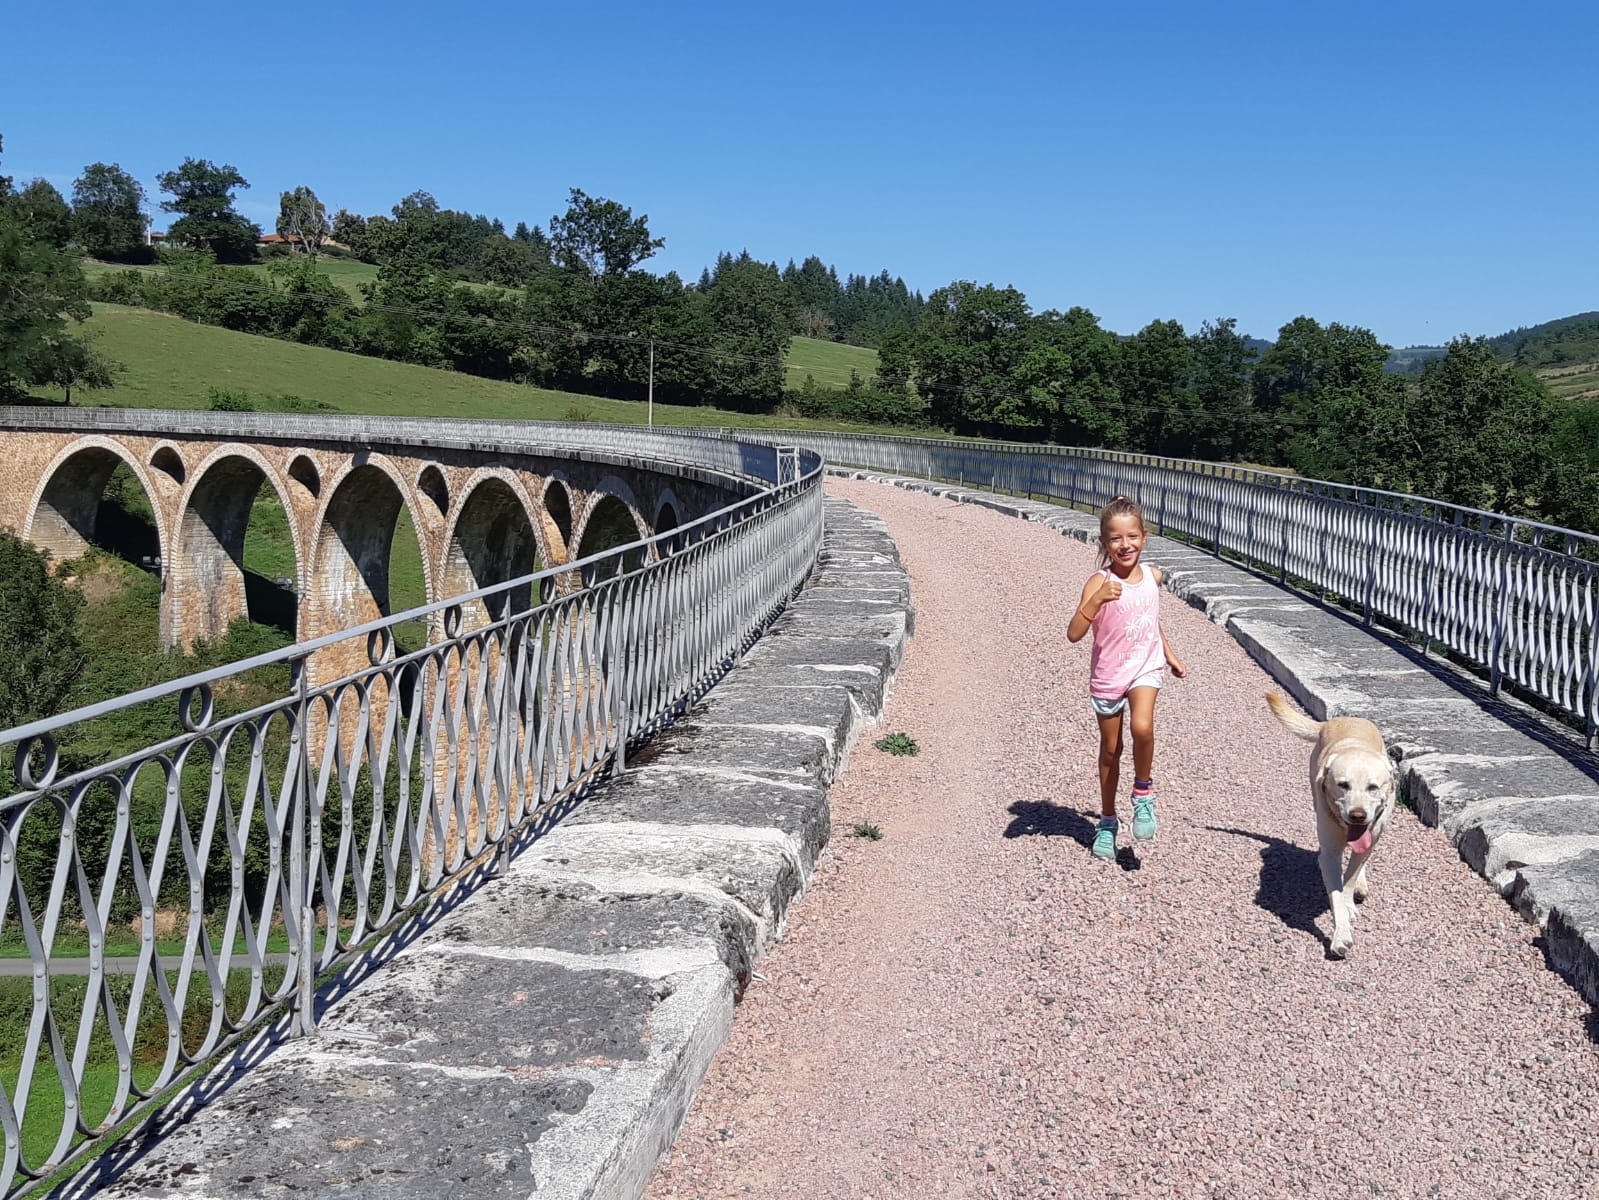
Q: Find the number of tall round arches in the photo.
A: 5